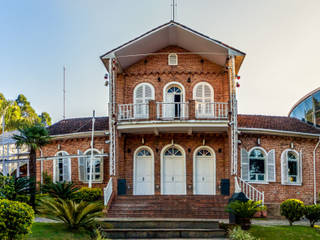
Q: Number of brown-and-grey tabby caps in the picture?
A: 0